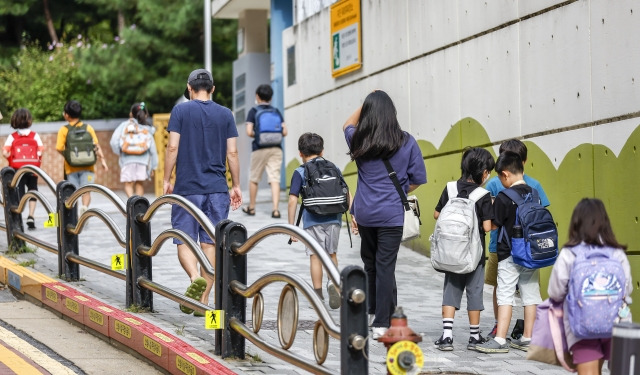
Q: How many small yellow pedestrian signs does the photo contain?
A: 3